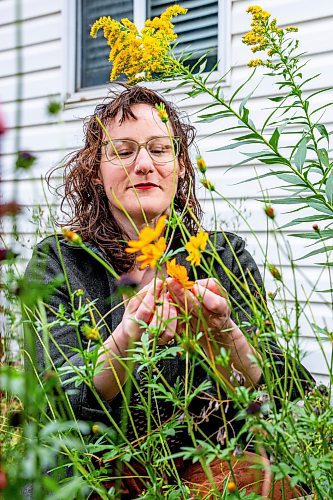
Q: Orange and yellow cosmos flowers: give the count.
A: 4